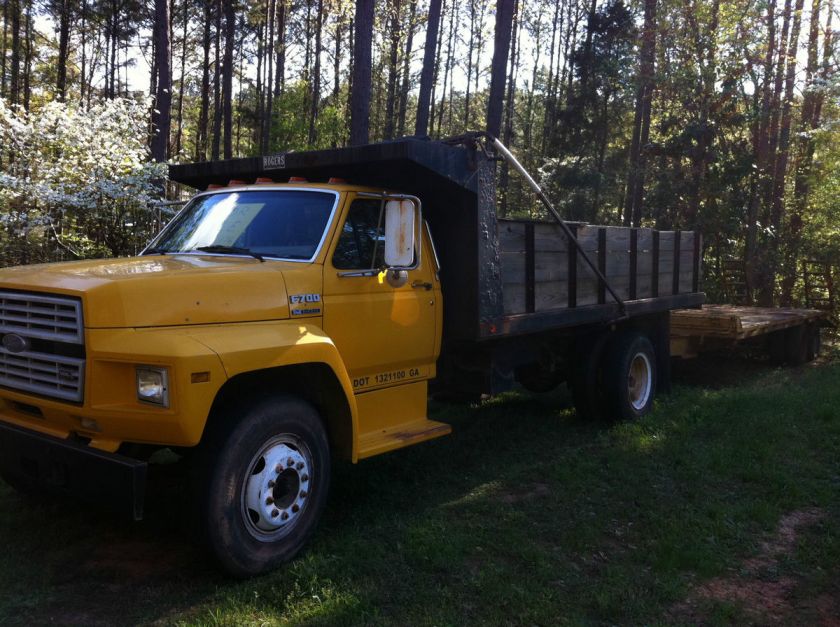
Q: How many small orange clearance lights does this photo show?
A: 5